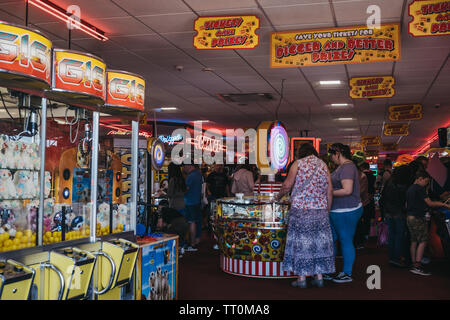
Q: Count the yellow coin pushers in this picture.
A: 3